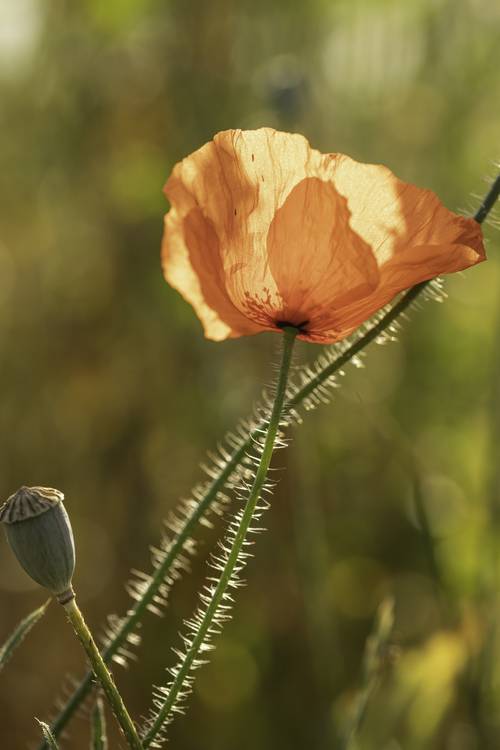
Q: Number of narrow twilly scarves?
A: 0